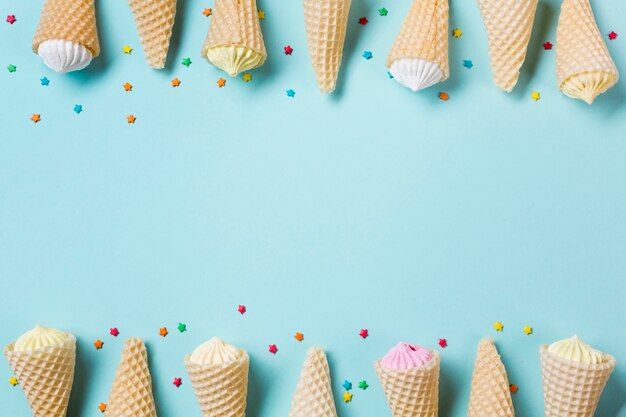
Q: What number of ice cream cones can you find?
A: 14